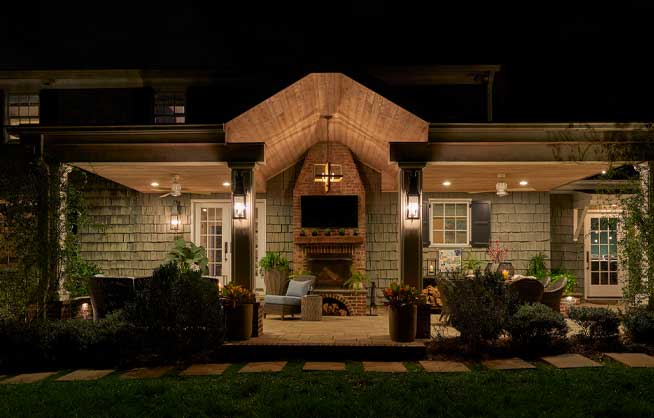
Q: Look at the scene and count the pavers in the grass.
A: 11